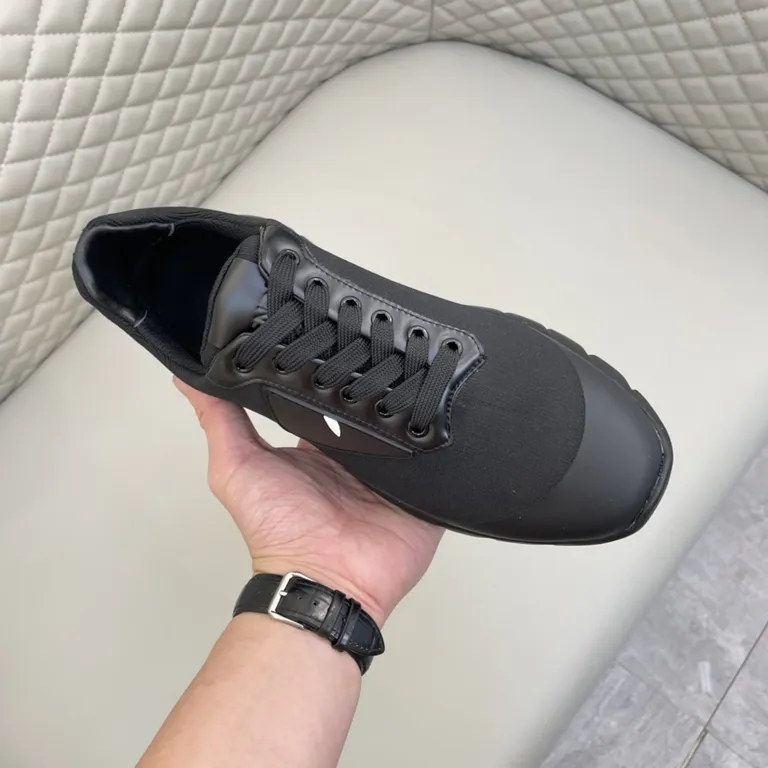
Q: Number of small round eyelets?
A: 12